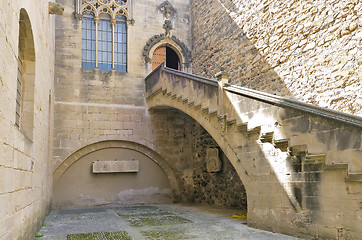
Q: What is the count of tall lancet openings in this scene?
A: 3